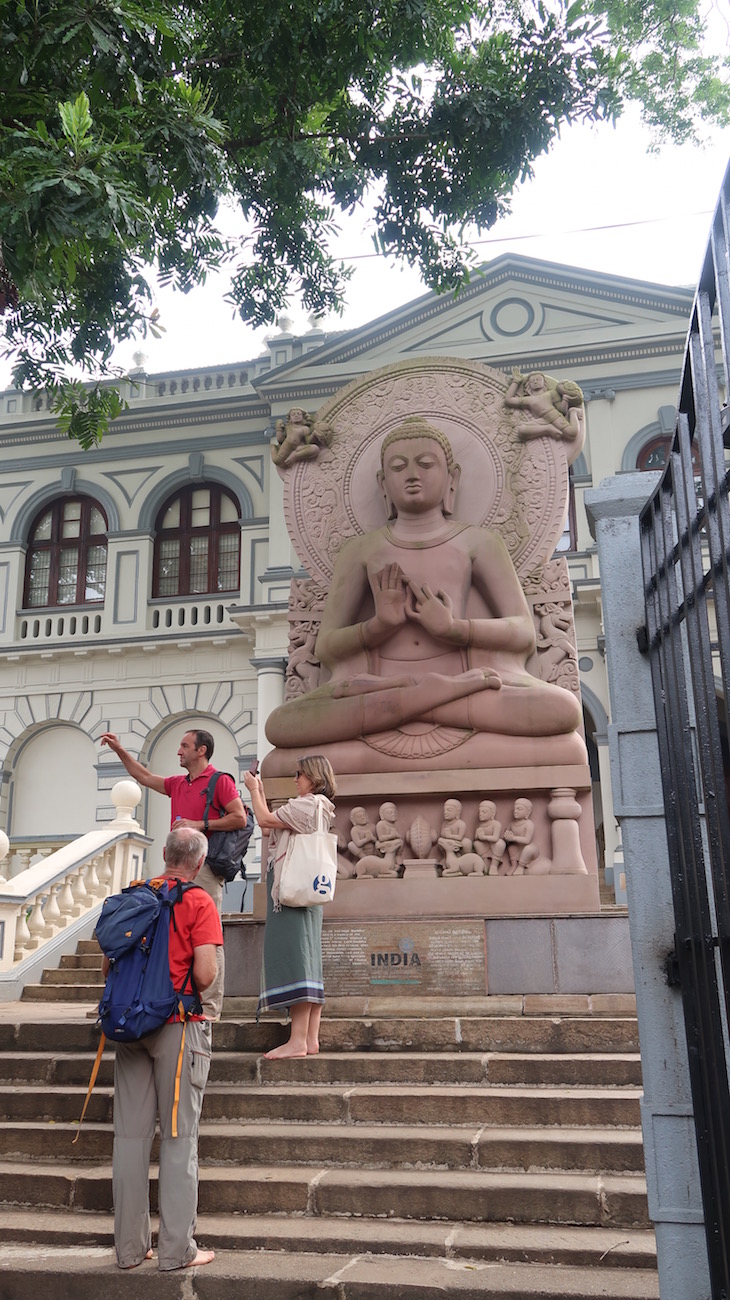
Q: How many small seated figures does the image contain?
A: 5